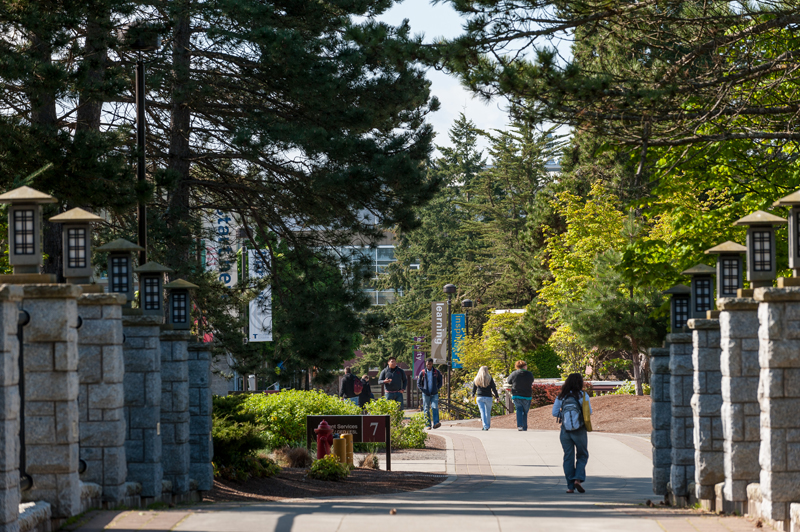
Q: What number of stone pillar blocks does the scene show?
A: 11